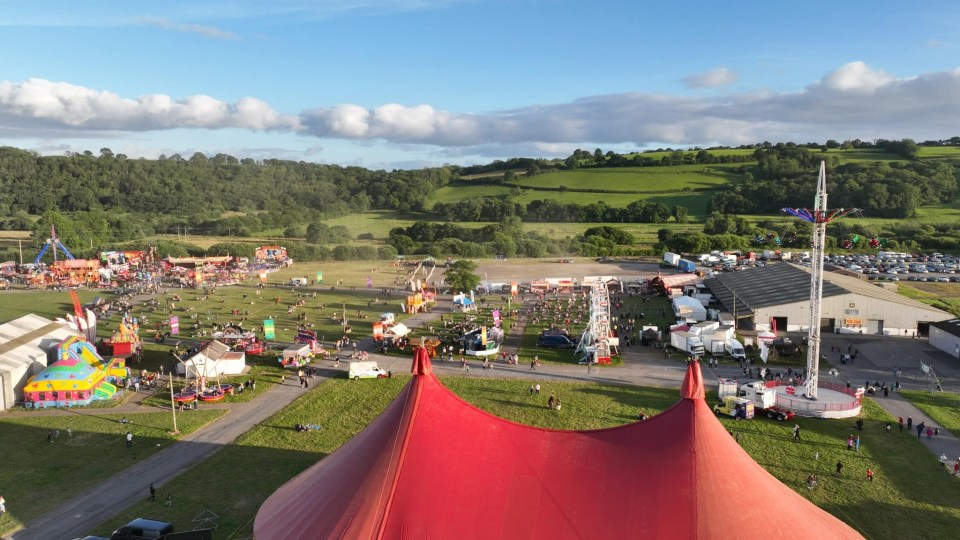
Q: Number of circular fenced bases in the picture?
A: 1